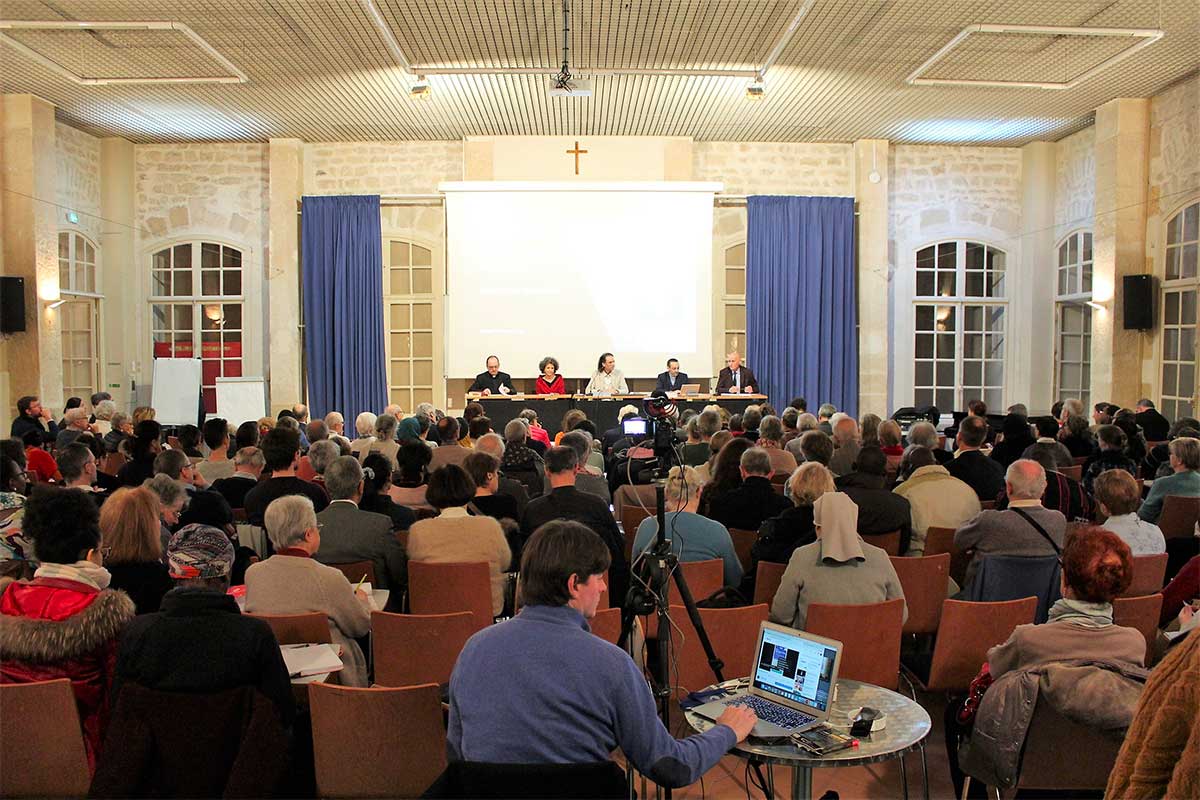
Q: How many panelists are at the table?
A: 5